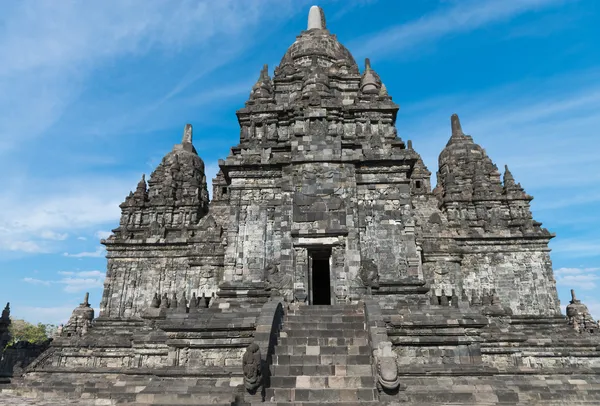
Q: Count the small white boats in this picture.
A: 0